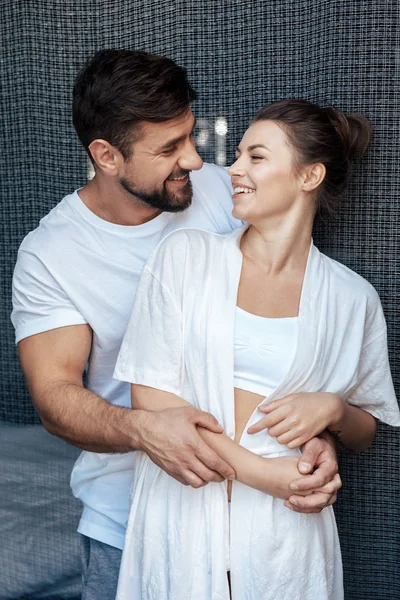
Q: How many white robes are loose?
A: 1